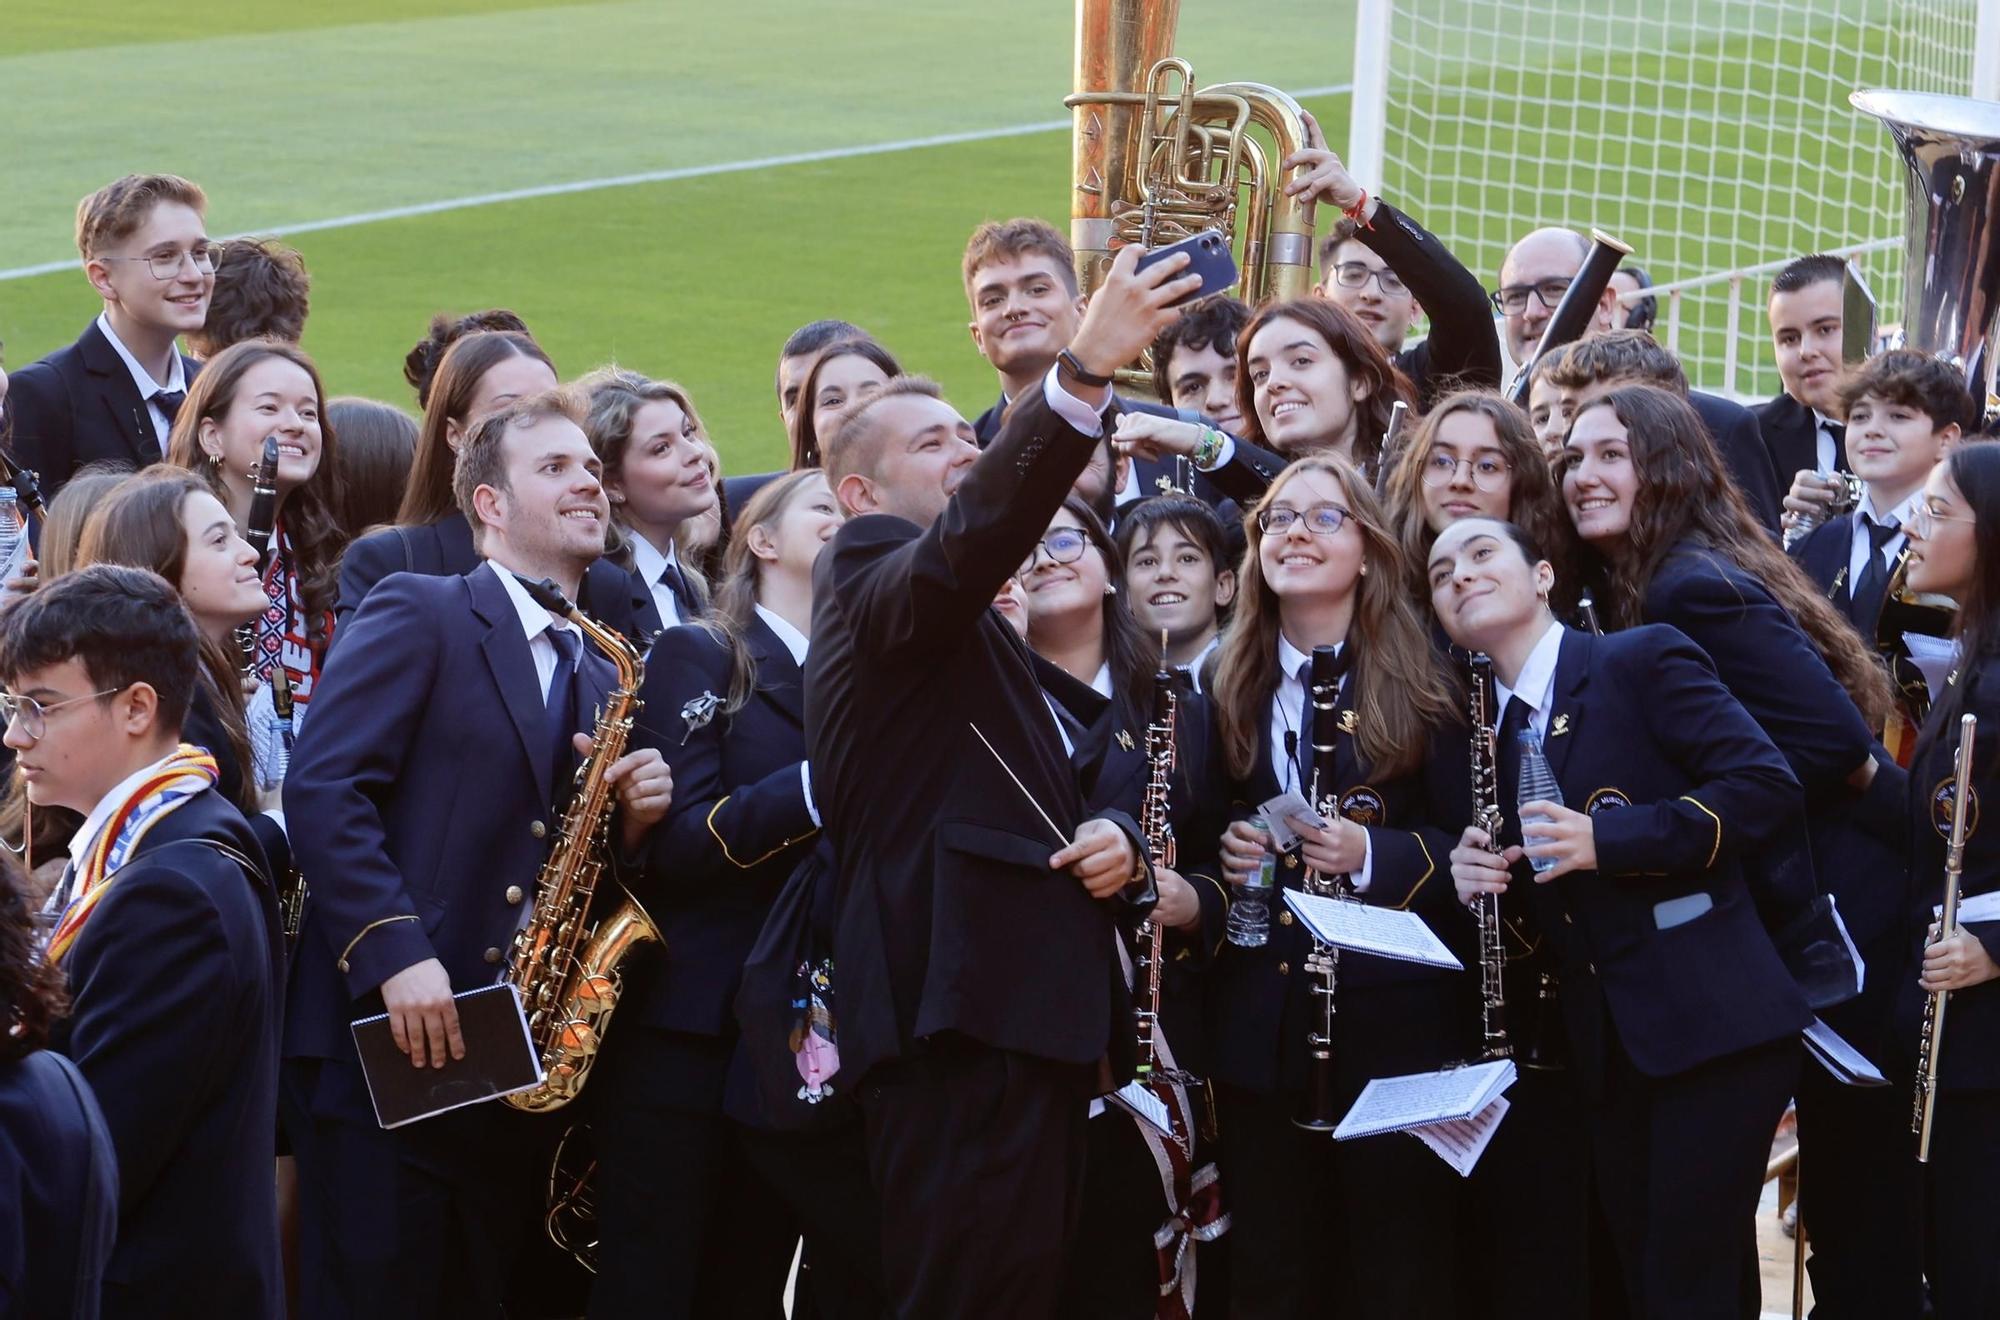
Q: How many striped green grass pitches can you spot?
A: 1